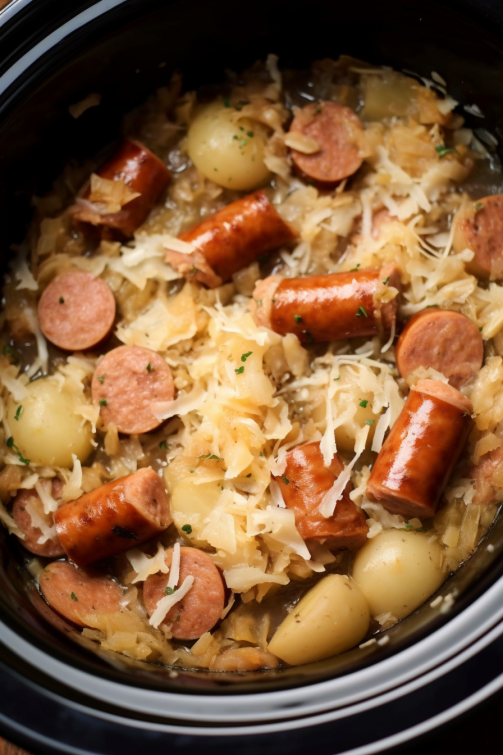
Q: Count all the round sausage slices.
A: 8